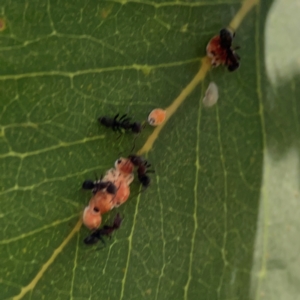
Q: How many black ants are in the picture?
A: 5